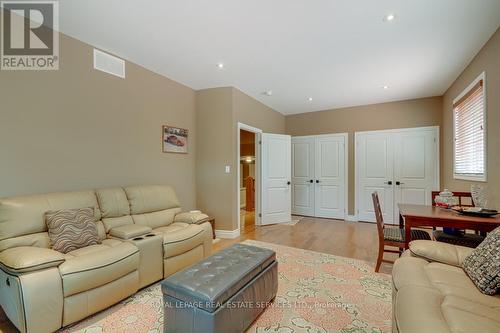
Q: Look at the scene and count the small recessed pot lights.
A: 4